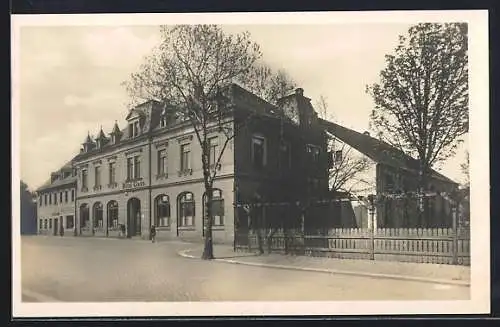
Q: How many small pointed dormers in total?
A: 3